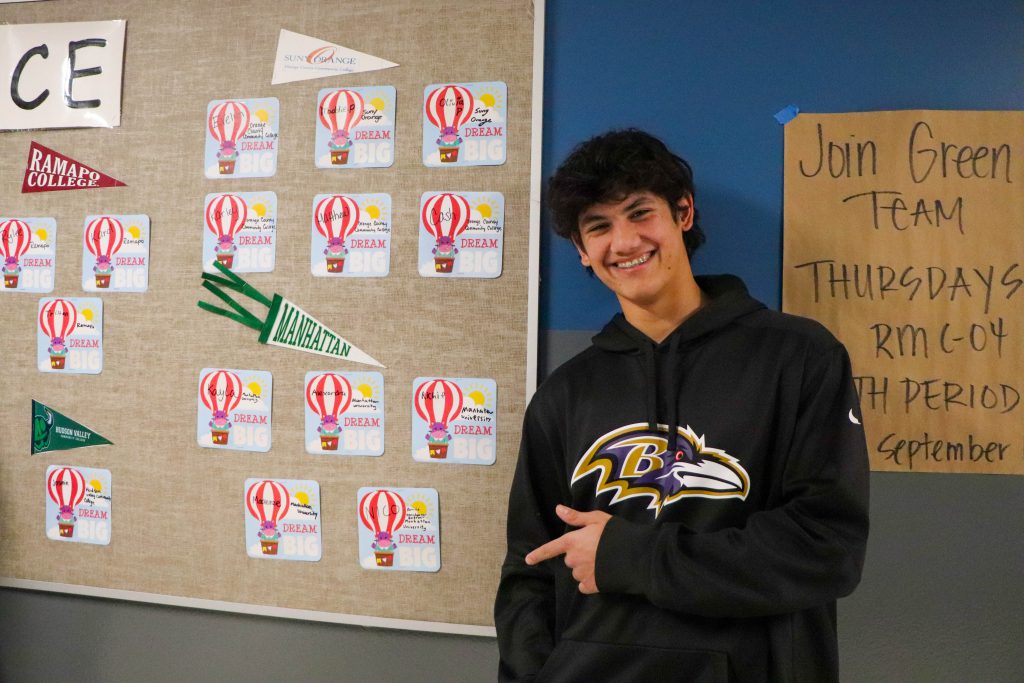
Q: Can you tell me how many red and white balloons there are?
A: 15